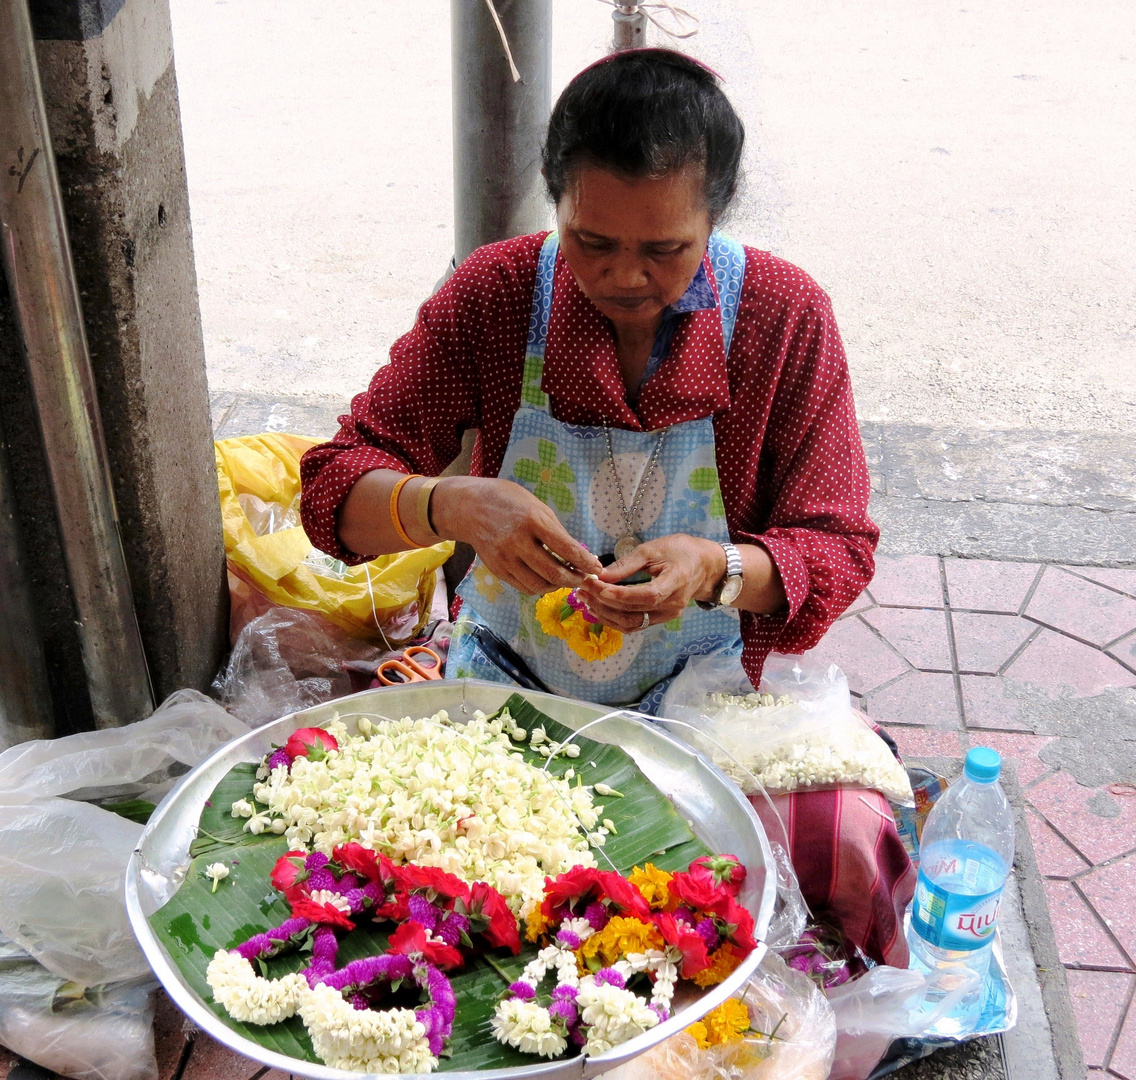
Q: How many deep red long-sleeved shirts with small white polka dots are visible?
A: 1